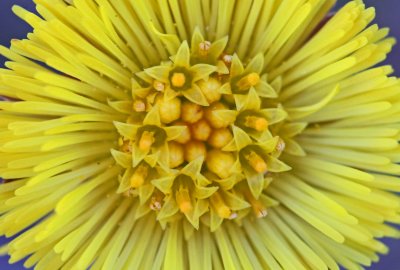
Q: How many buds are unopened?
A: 10